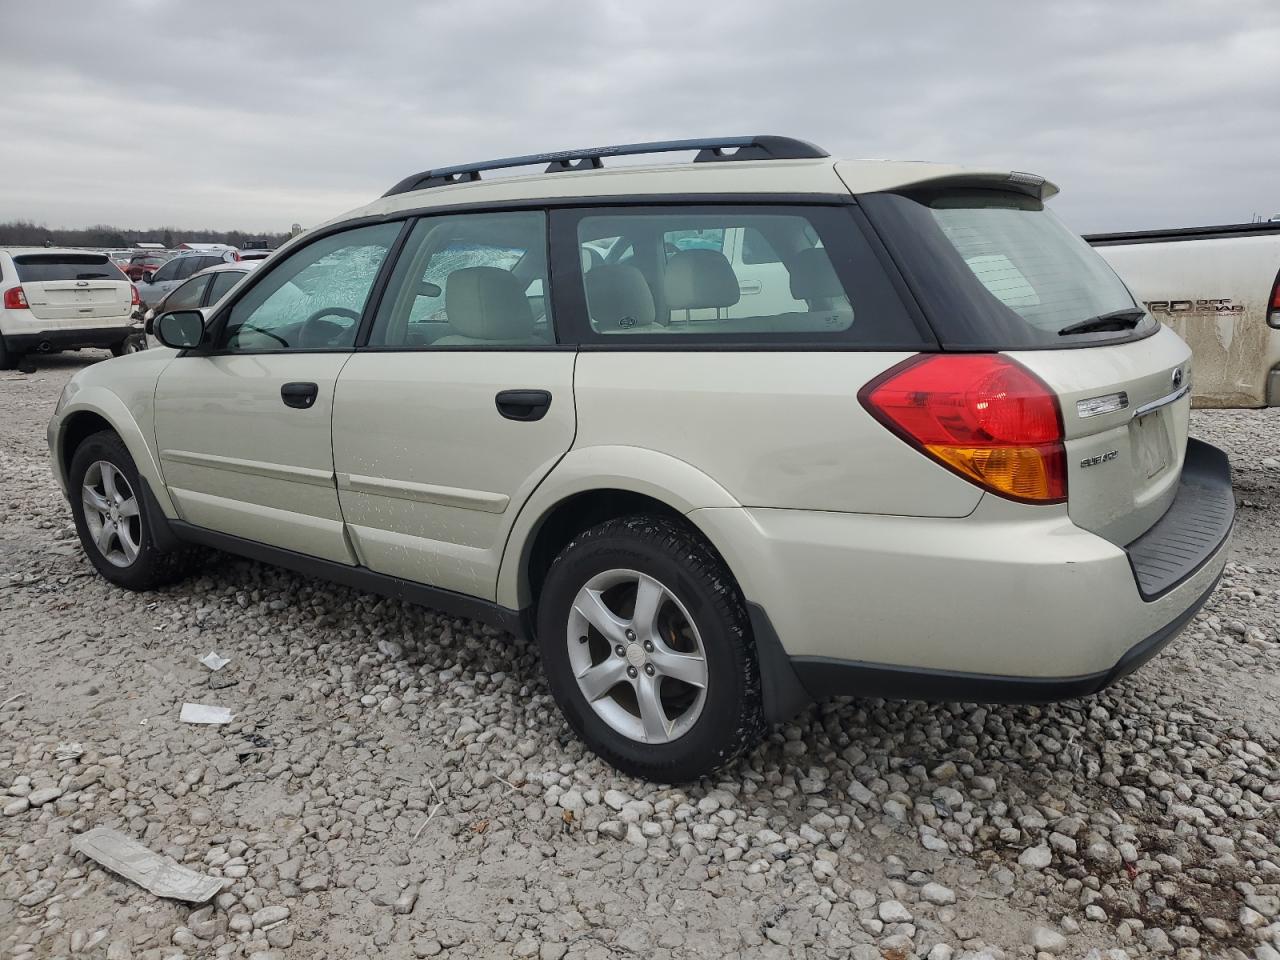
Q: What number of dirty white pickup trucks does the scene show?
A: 1